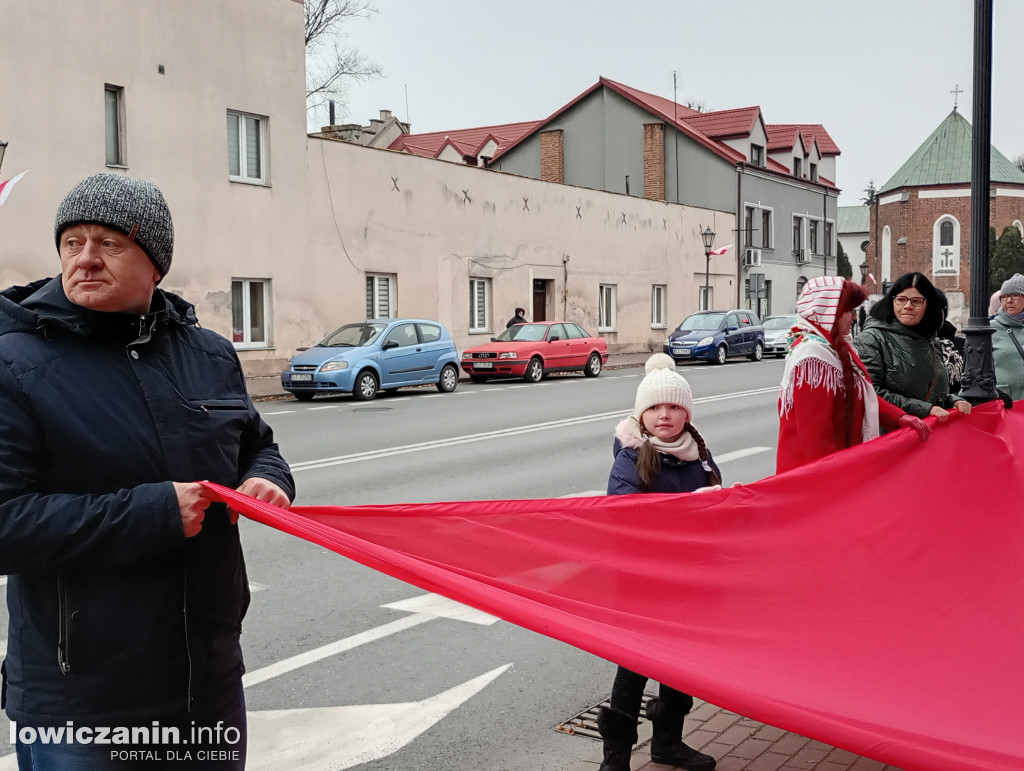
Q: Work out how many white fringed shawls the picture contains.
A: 1